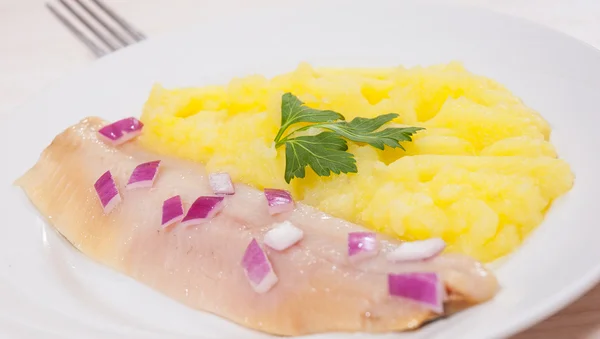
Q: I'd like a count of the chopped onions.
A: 12